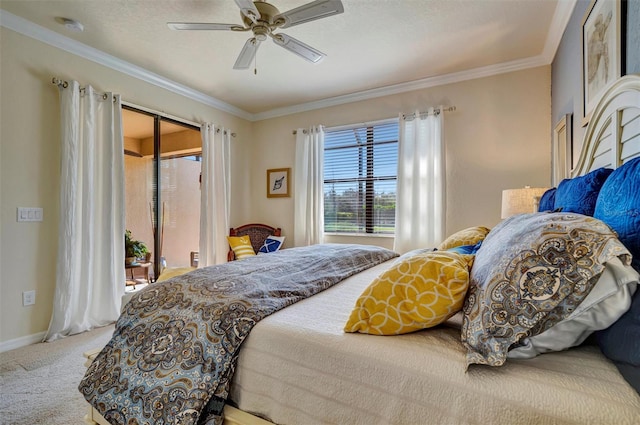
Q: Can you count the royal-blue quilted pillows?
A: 3